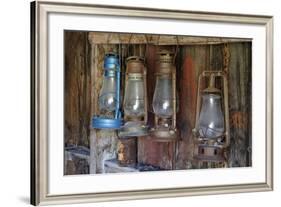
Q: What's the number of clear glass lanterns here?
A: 4